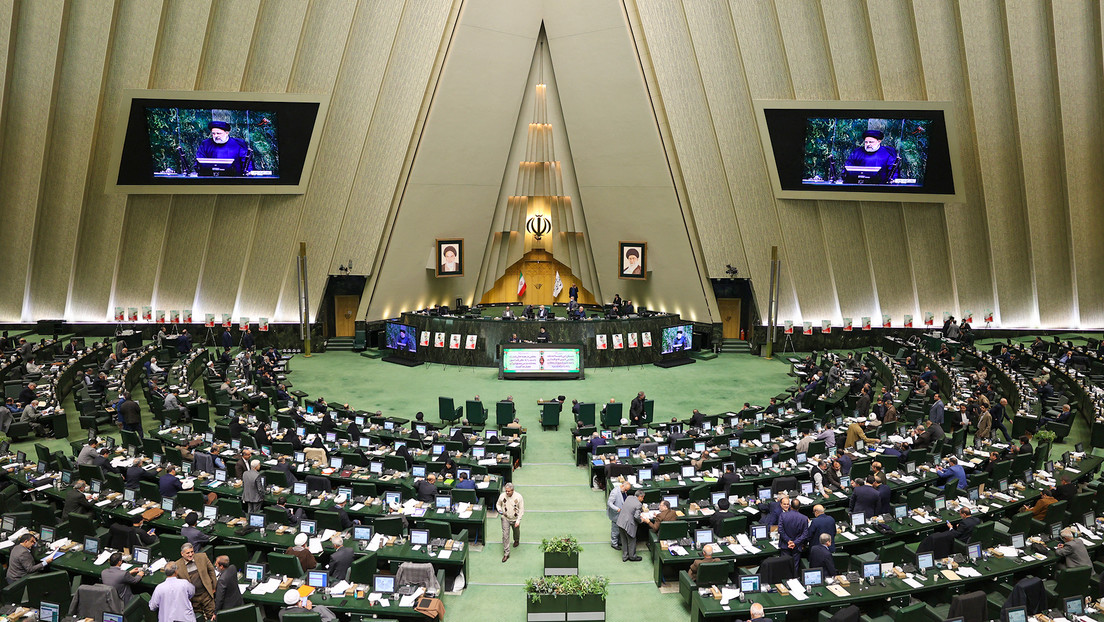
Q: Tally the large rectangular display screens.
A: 2